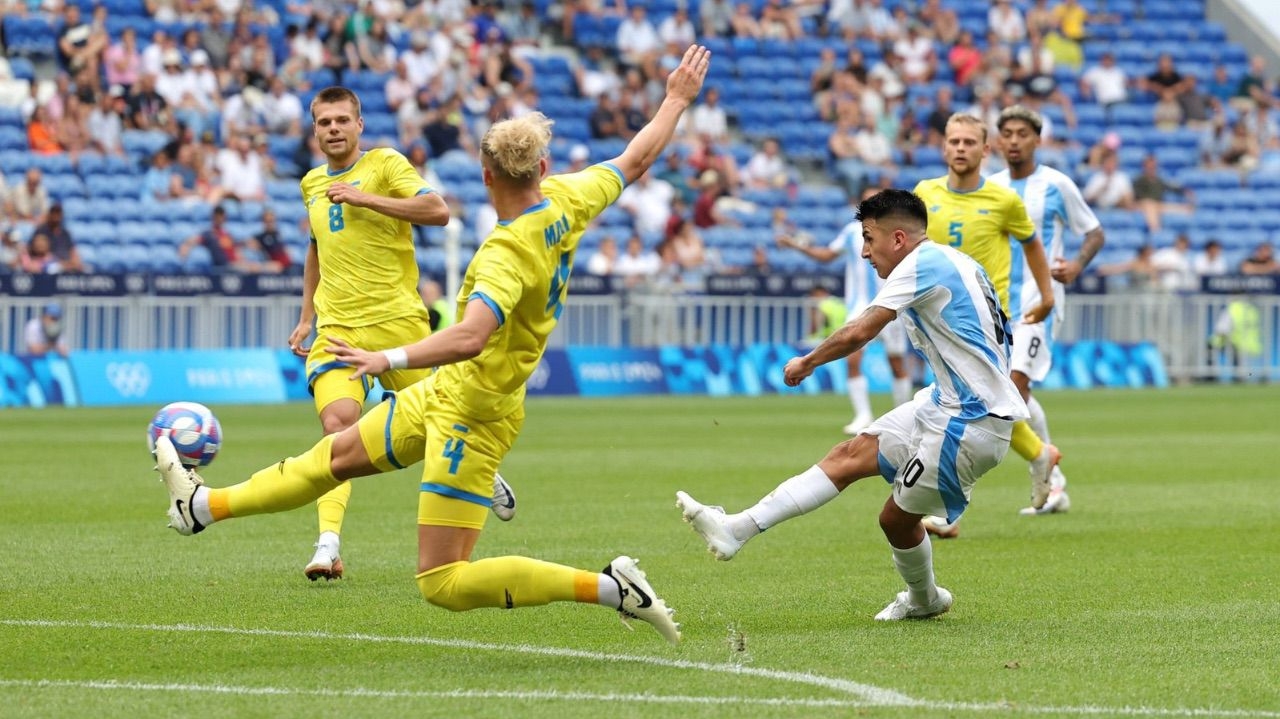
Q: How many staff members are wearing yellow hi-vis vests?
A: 3